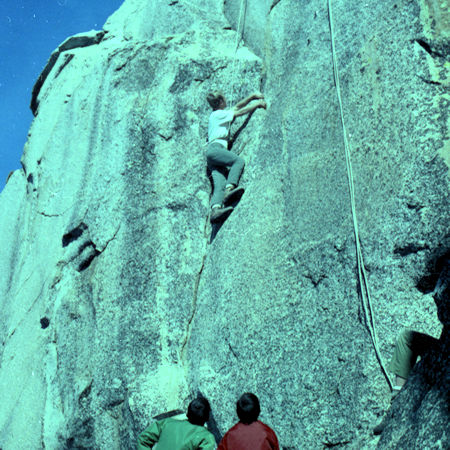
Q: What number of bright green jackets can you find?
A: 1